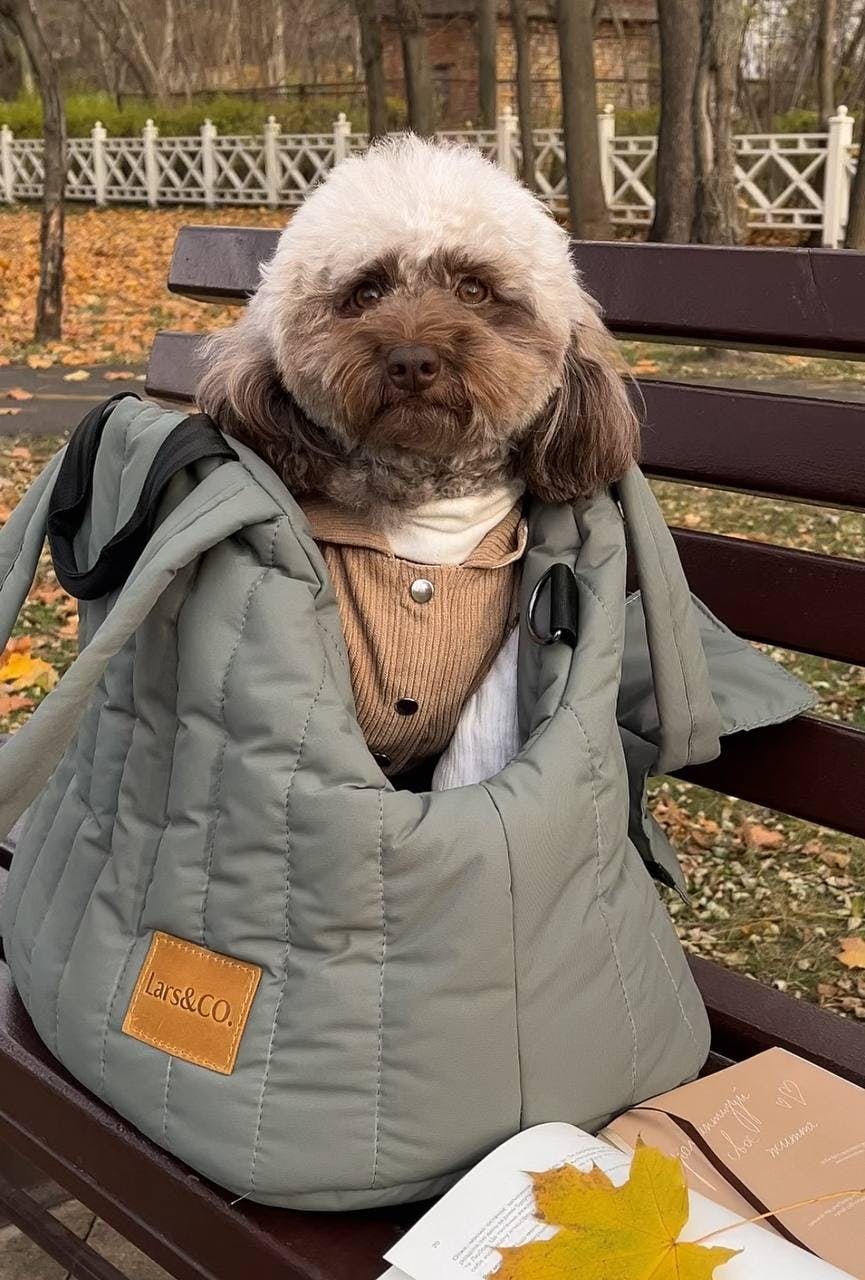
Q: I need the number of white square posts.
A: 9